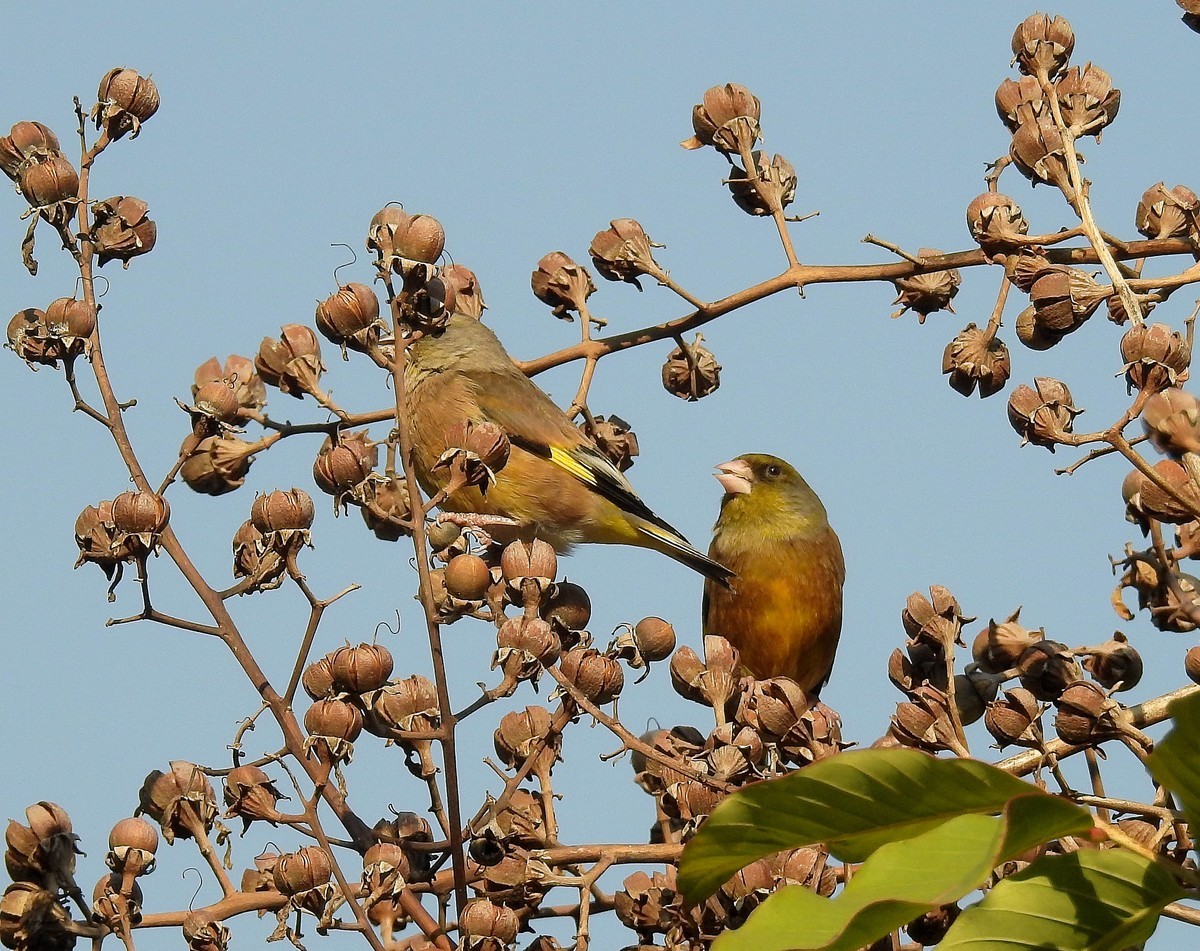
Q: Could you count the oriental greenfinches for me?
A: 2